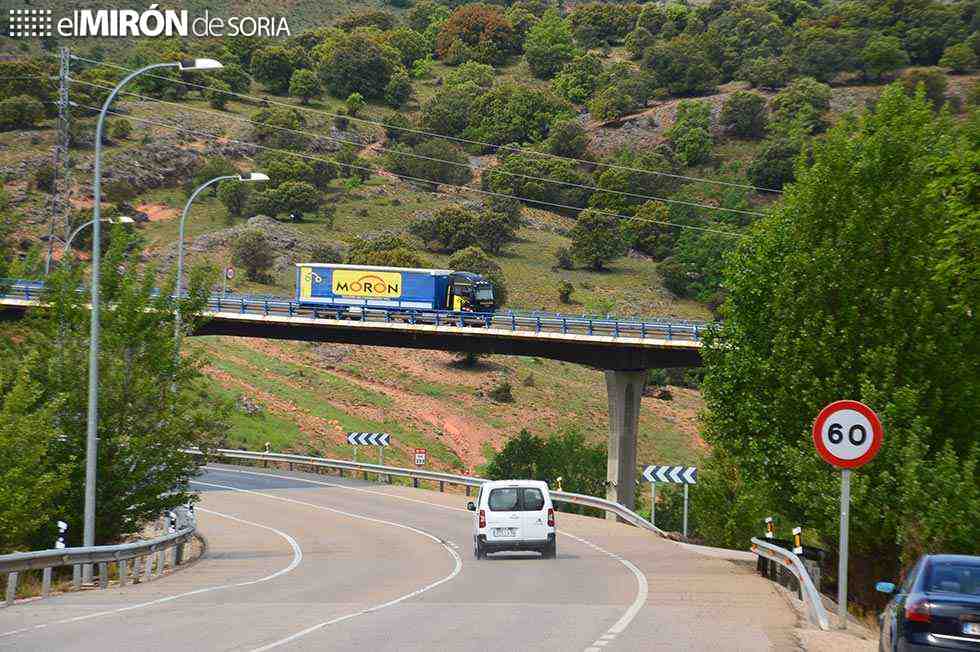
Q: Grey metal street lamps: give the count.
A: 3